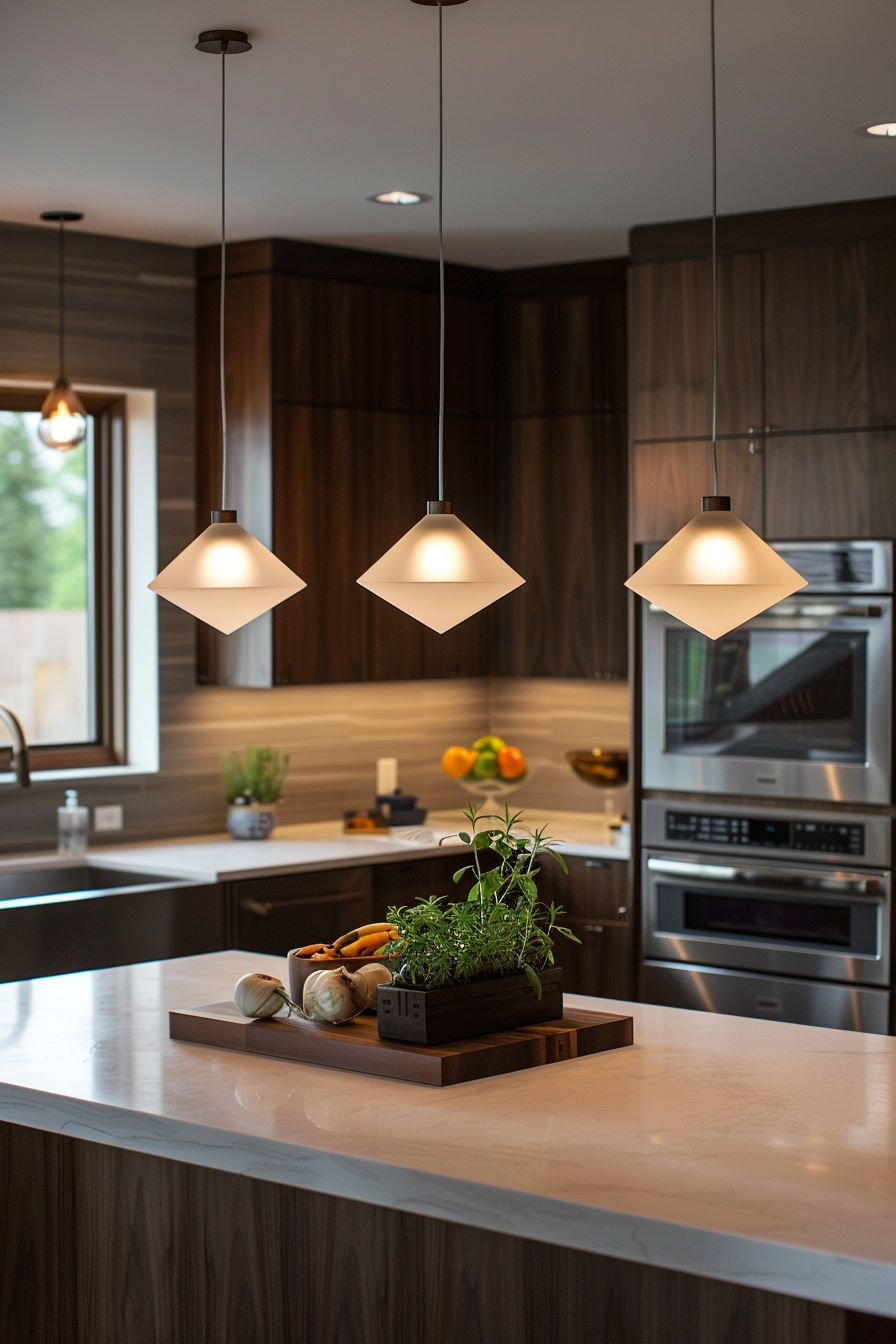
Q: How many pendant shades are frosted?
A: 3